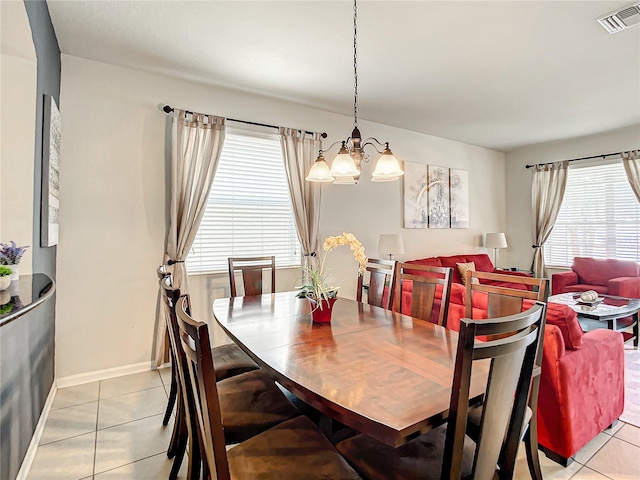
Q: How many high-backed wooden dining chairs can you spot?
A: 8